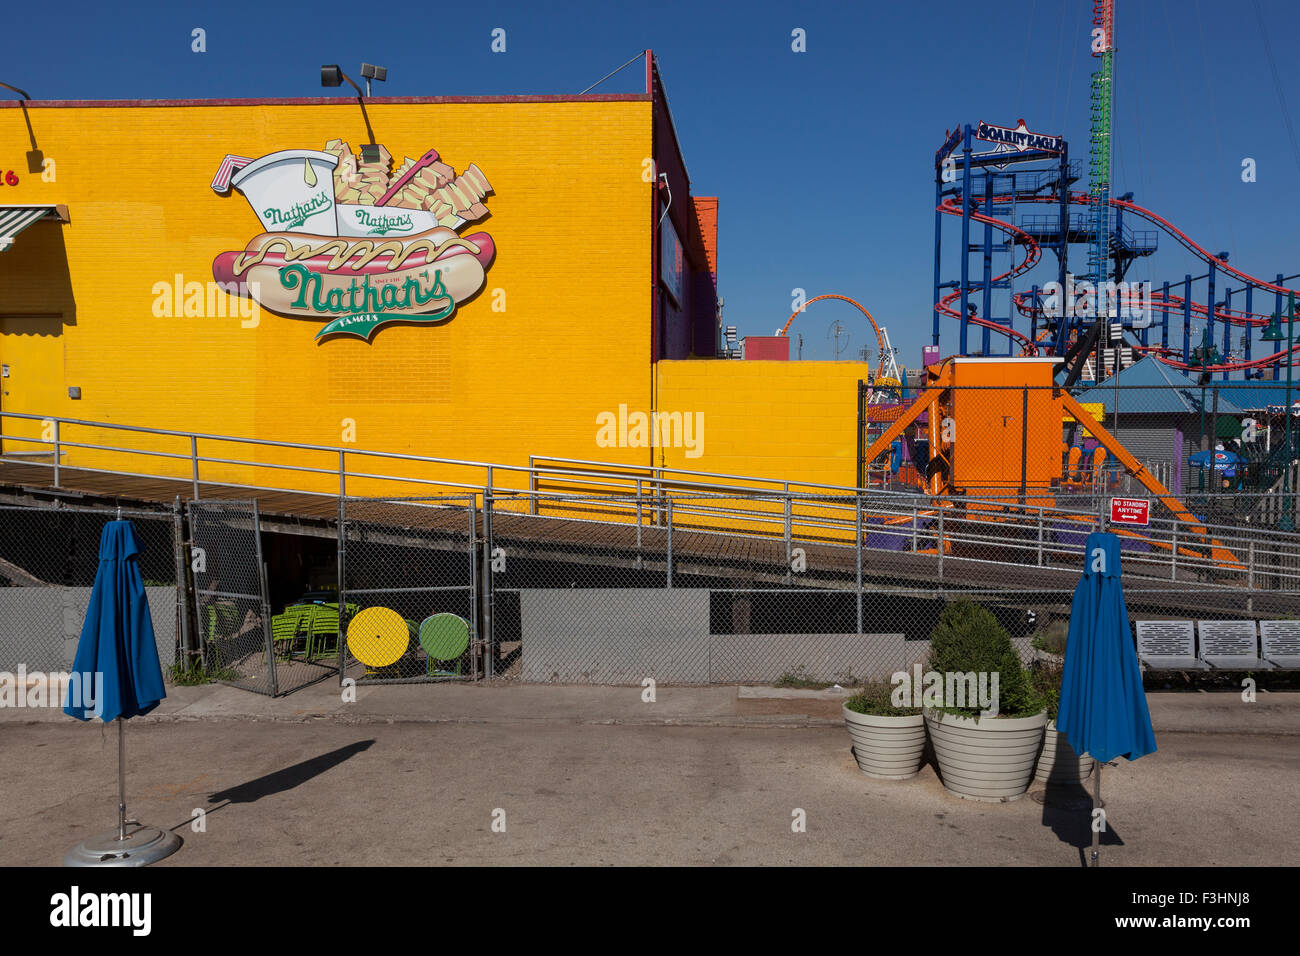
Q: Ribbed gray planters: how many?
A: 3